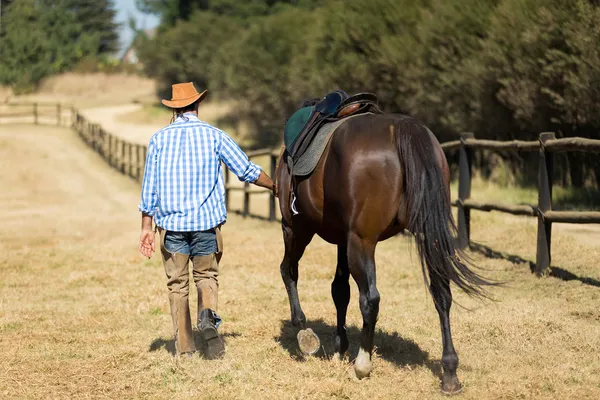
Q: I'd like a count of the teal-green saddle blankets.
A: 1